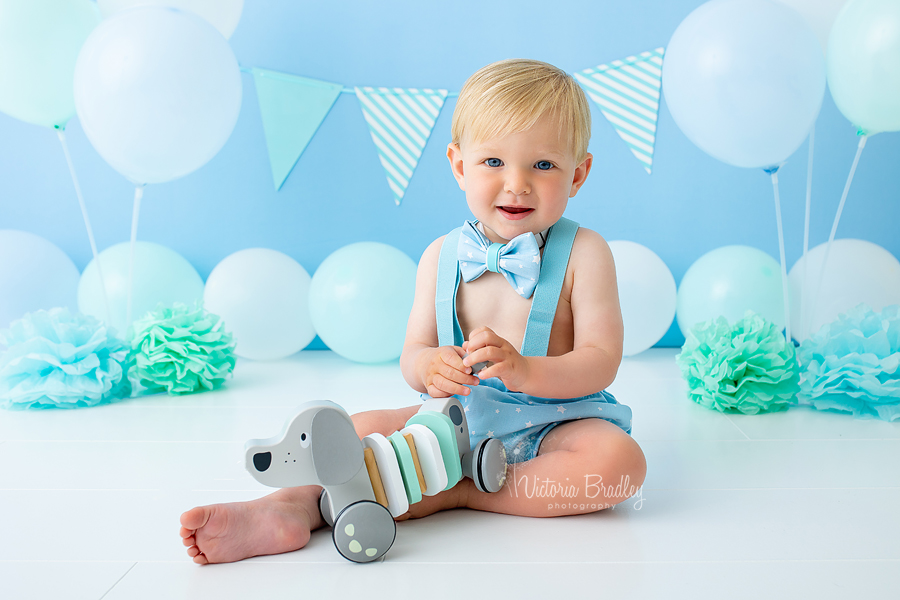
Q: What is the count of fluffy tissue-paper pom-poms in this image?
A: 4